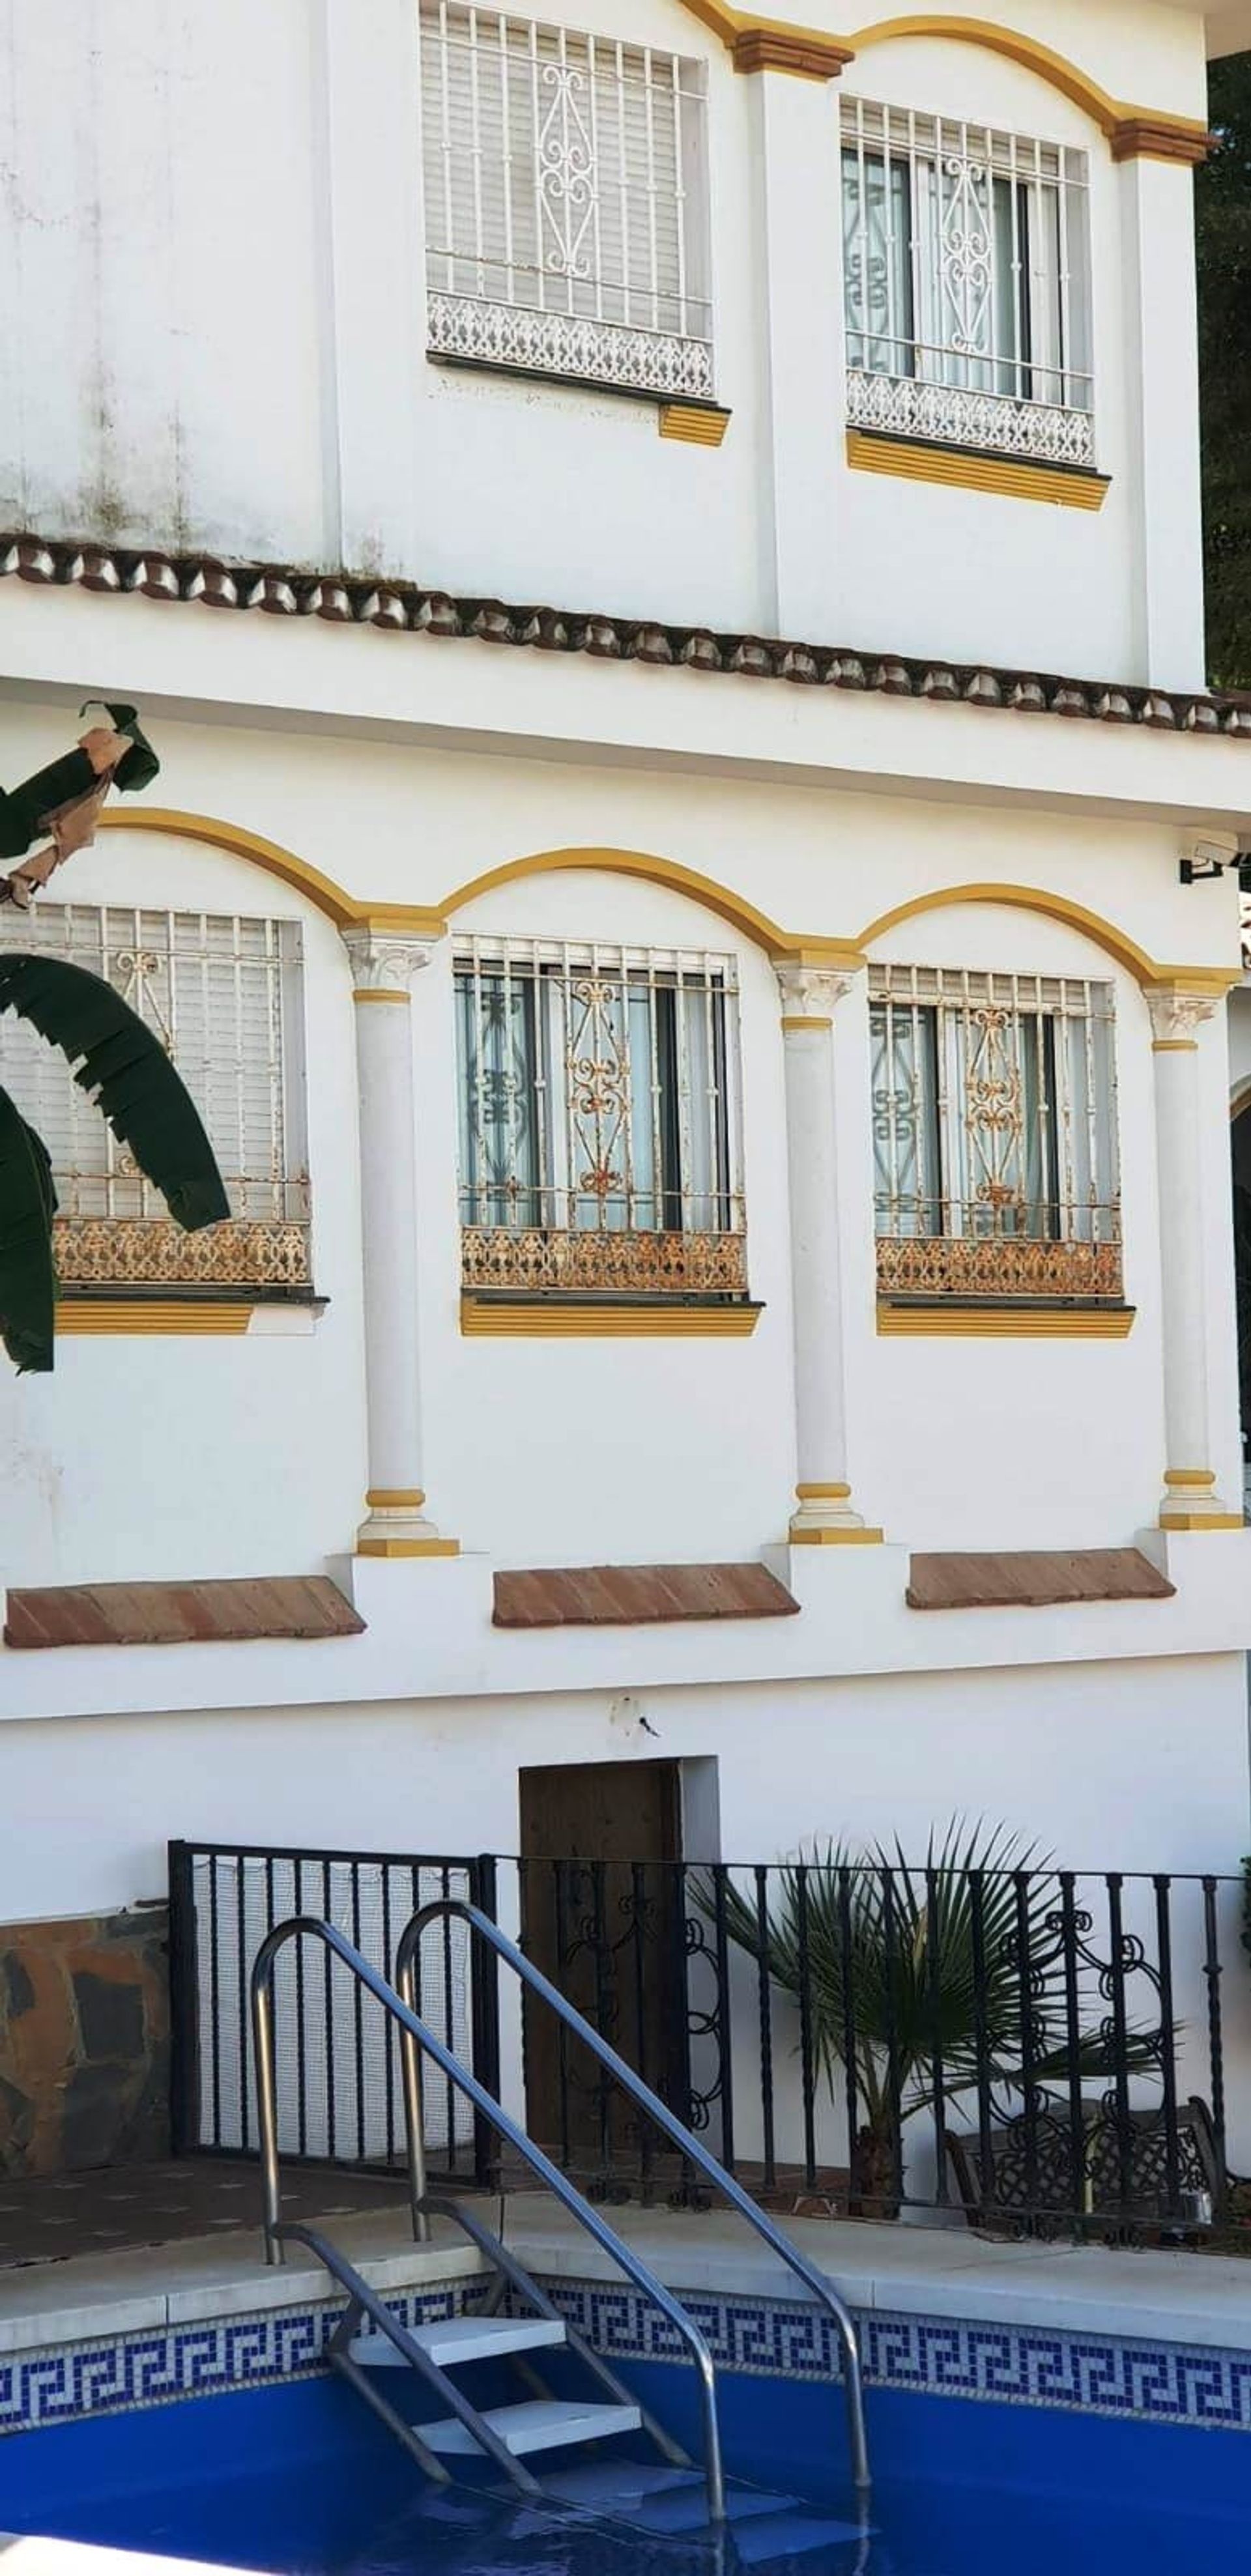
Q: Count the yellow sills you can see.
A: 5